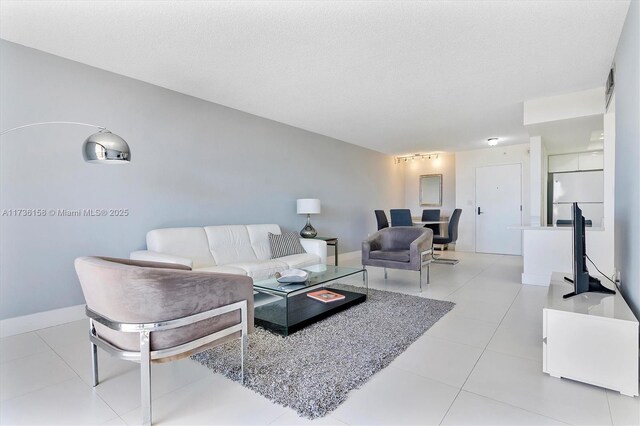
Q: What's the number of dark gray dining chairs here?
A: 4